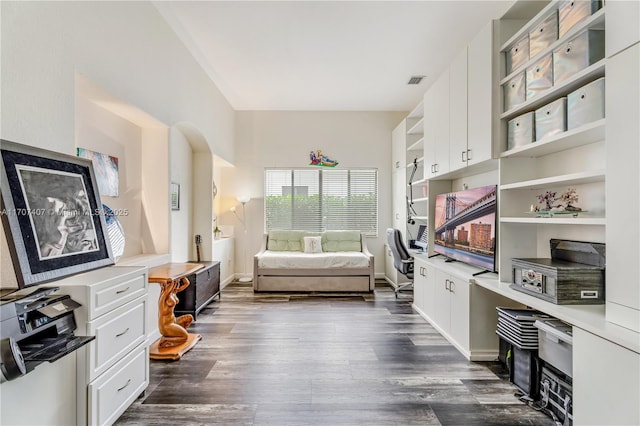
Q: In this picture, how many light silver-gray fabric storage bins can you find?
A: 9